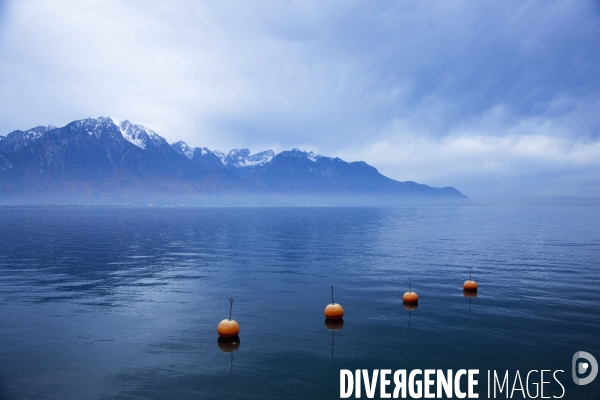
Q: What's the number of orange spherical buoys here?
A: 4